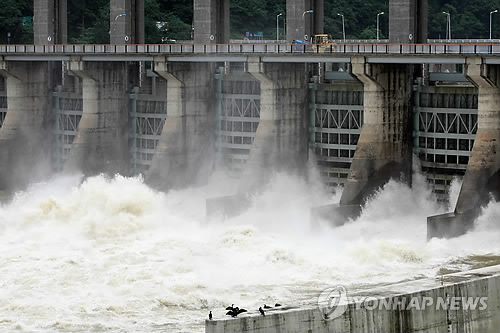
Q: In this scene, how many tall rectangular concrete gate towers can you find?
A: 5